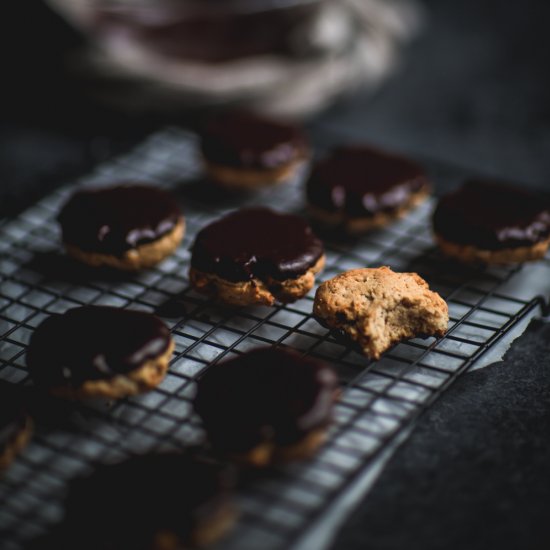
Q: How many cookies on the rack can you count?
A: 10